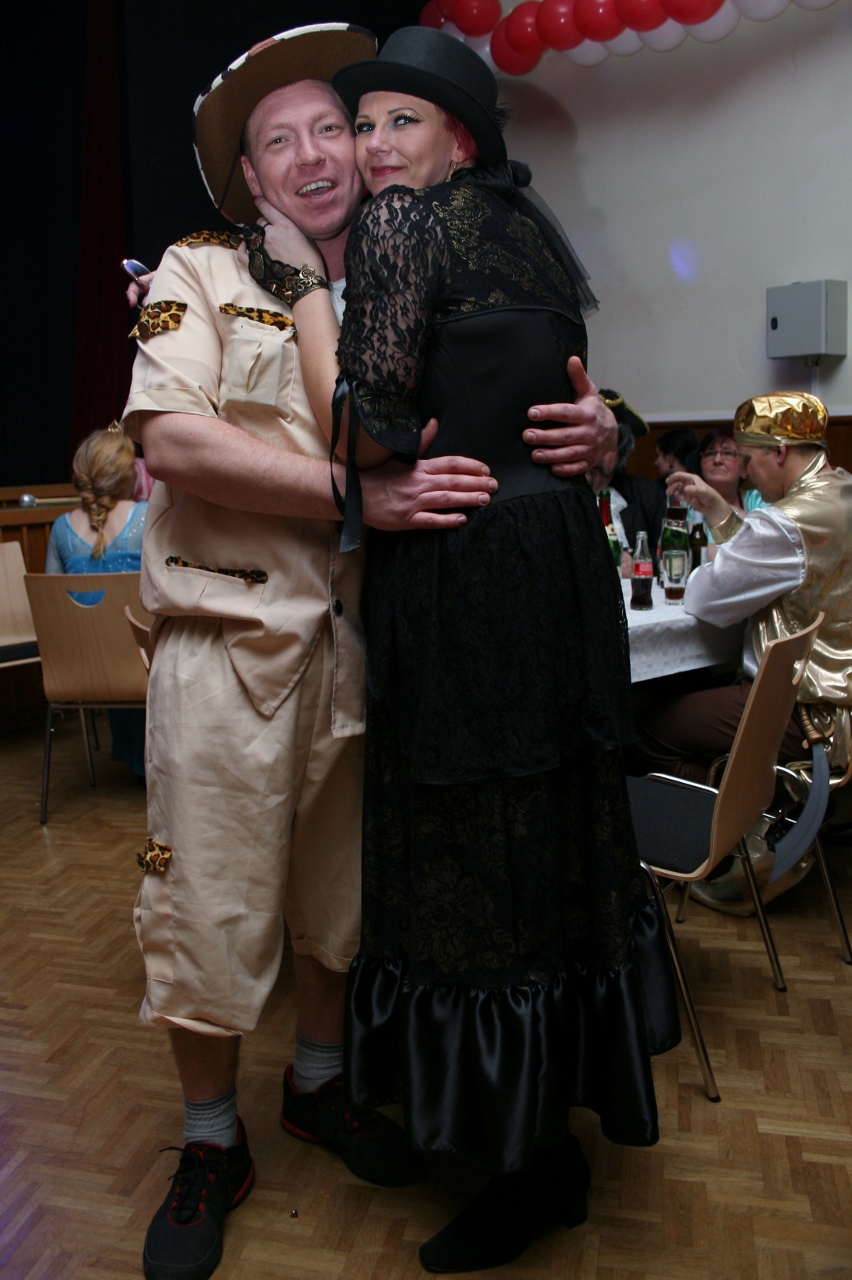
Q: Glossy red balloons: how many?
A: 9